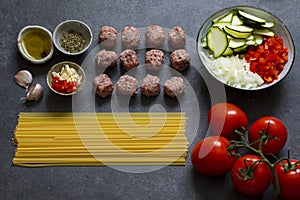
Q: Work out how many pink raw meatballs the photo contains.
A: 12